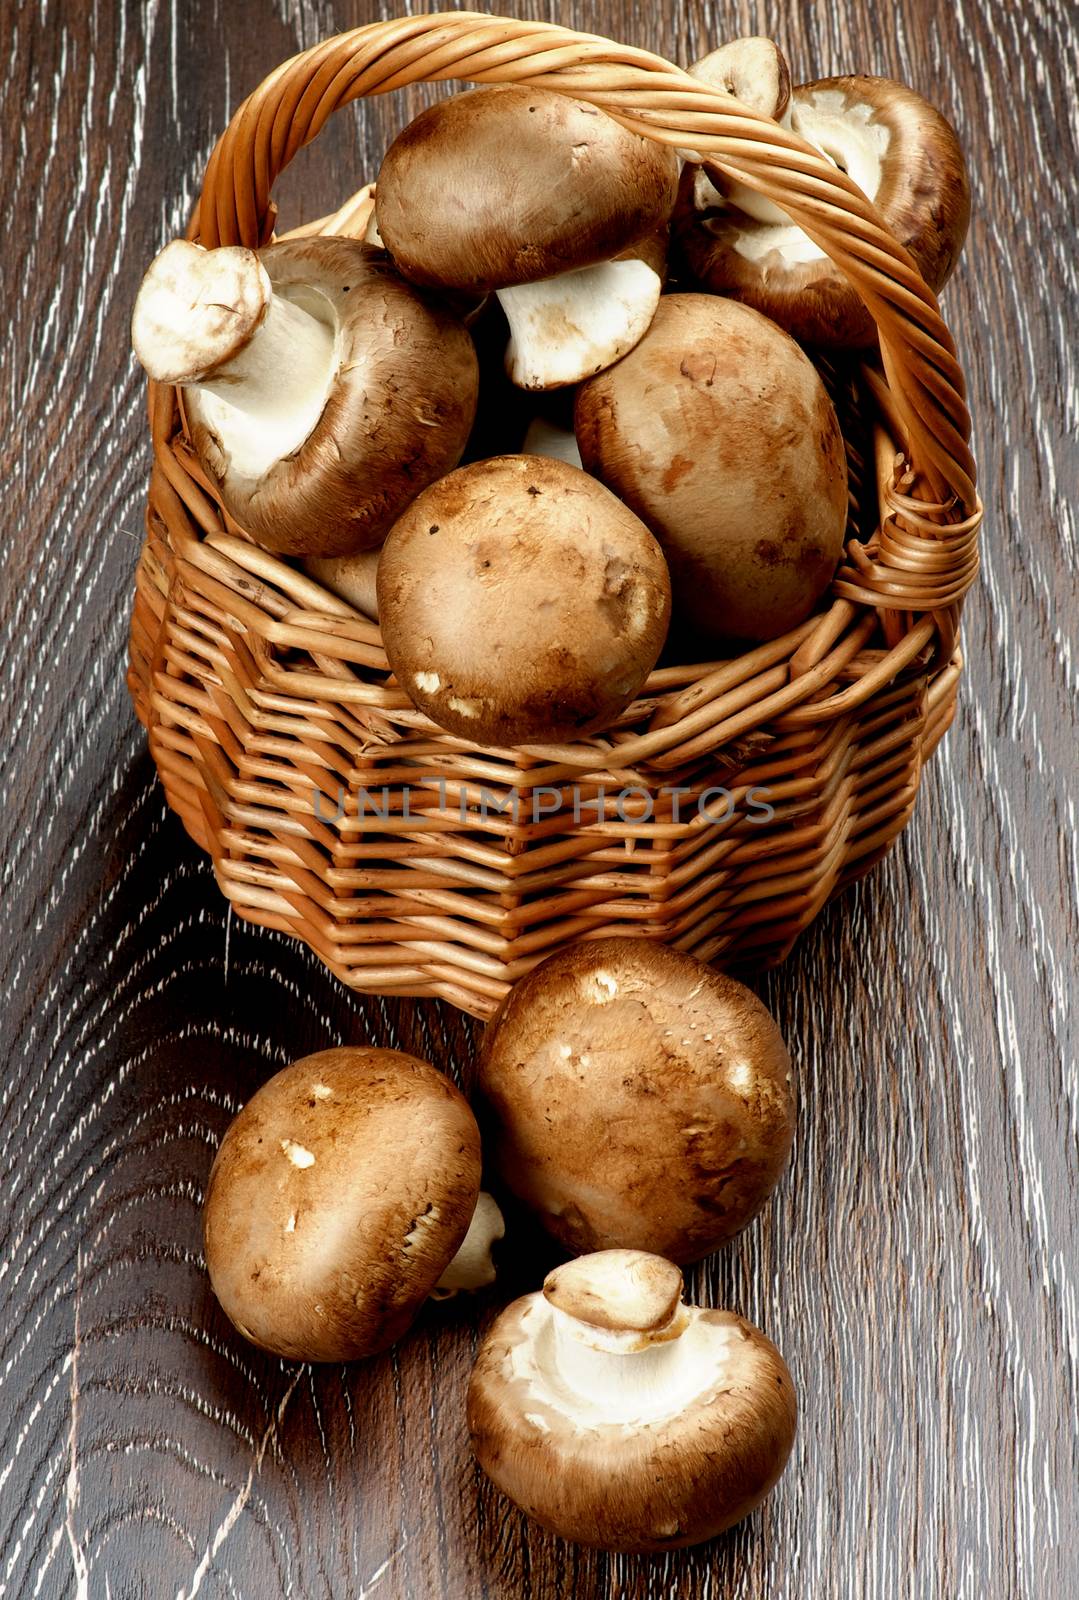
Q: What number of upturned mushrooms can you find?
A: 3